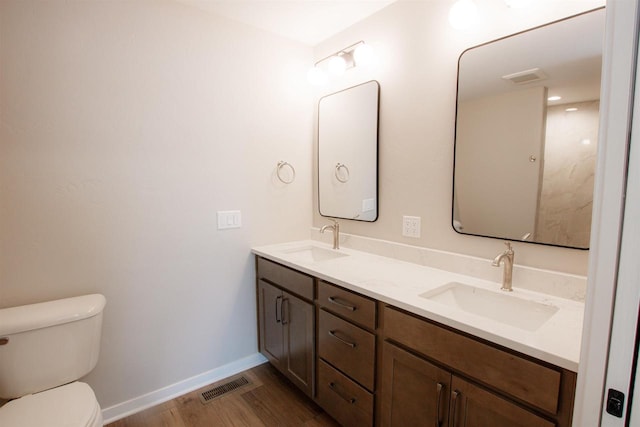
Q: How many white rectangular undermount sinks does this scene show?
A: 2